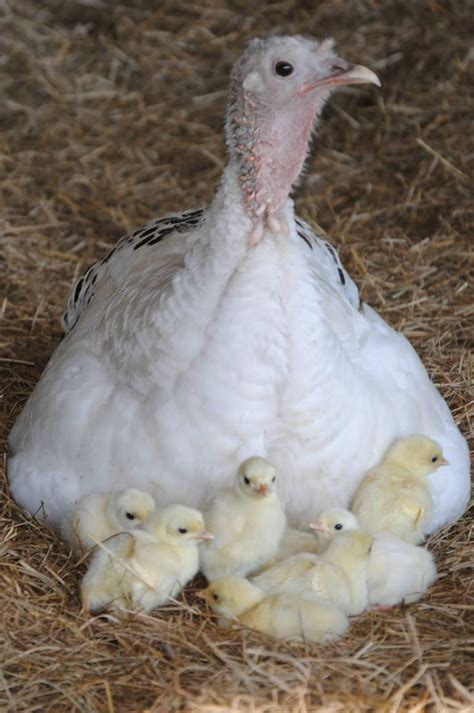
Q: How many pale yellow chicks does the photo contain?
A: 7